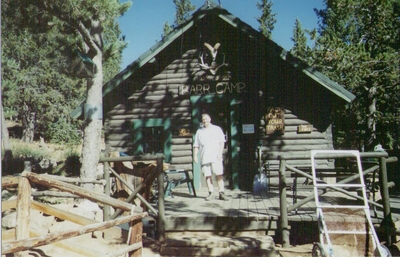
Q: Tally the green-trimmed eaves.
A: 2